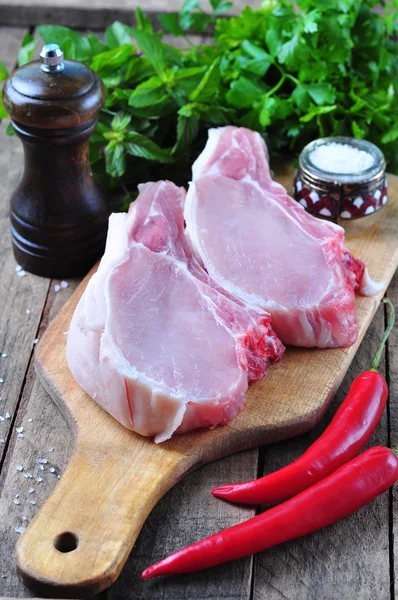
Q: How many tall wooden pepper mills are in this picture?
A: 1